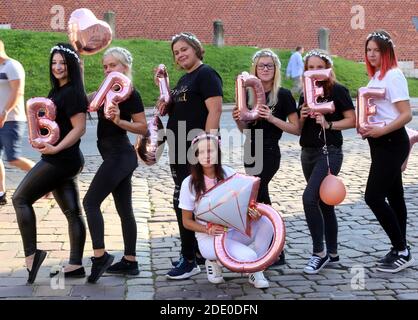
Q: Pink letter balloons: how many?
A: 6